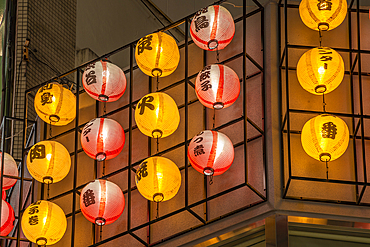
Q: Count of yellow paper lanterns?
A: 9